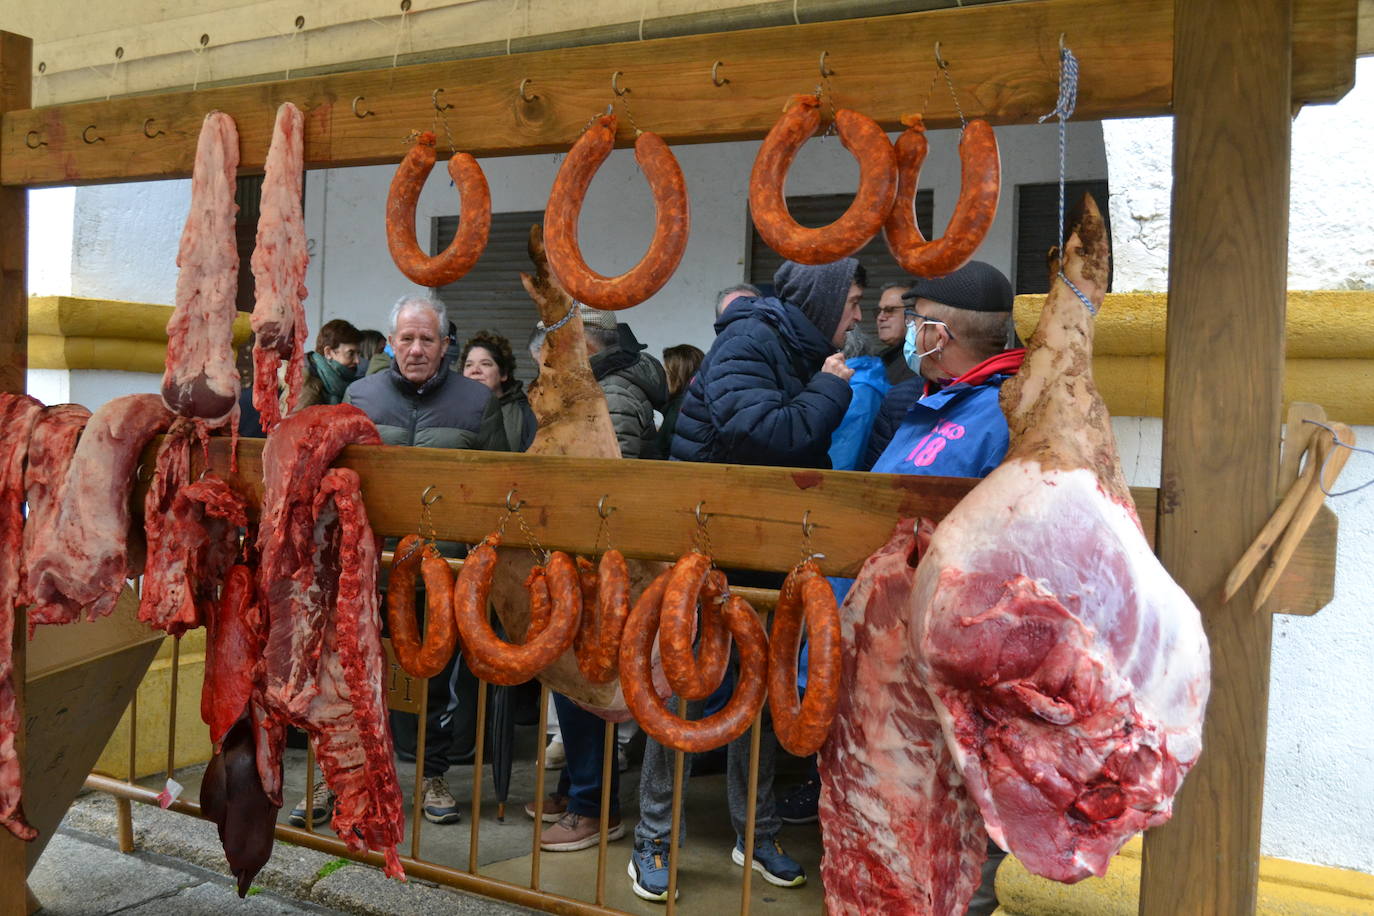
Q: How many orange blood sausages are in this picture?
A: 11